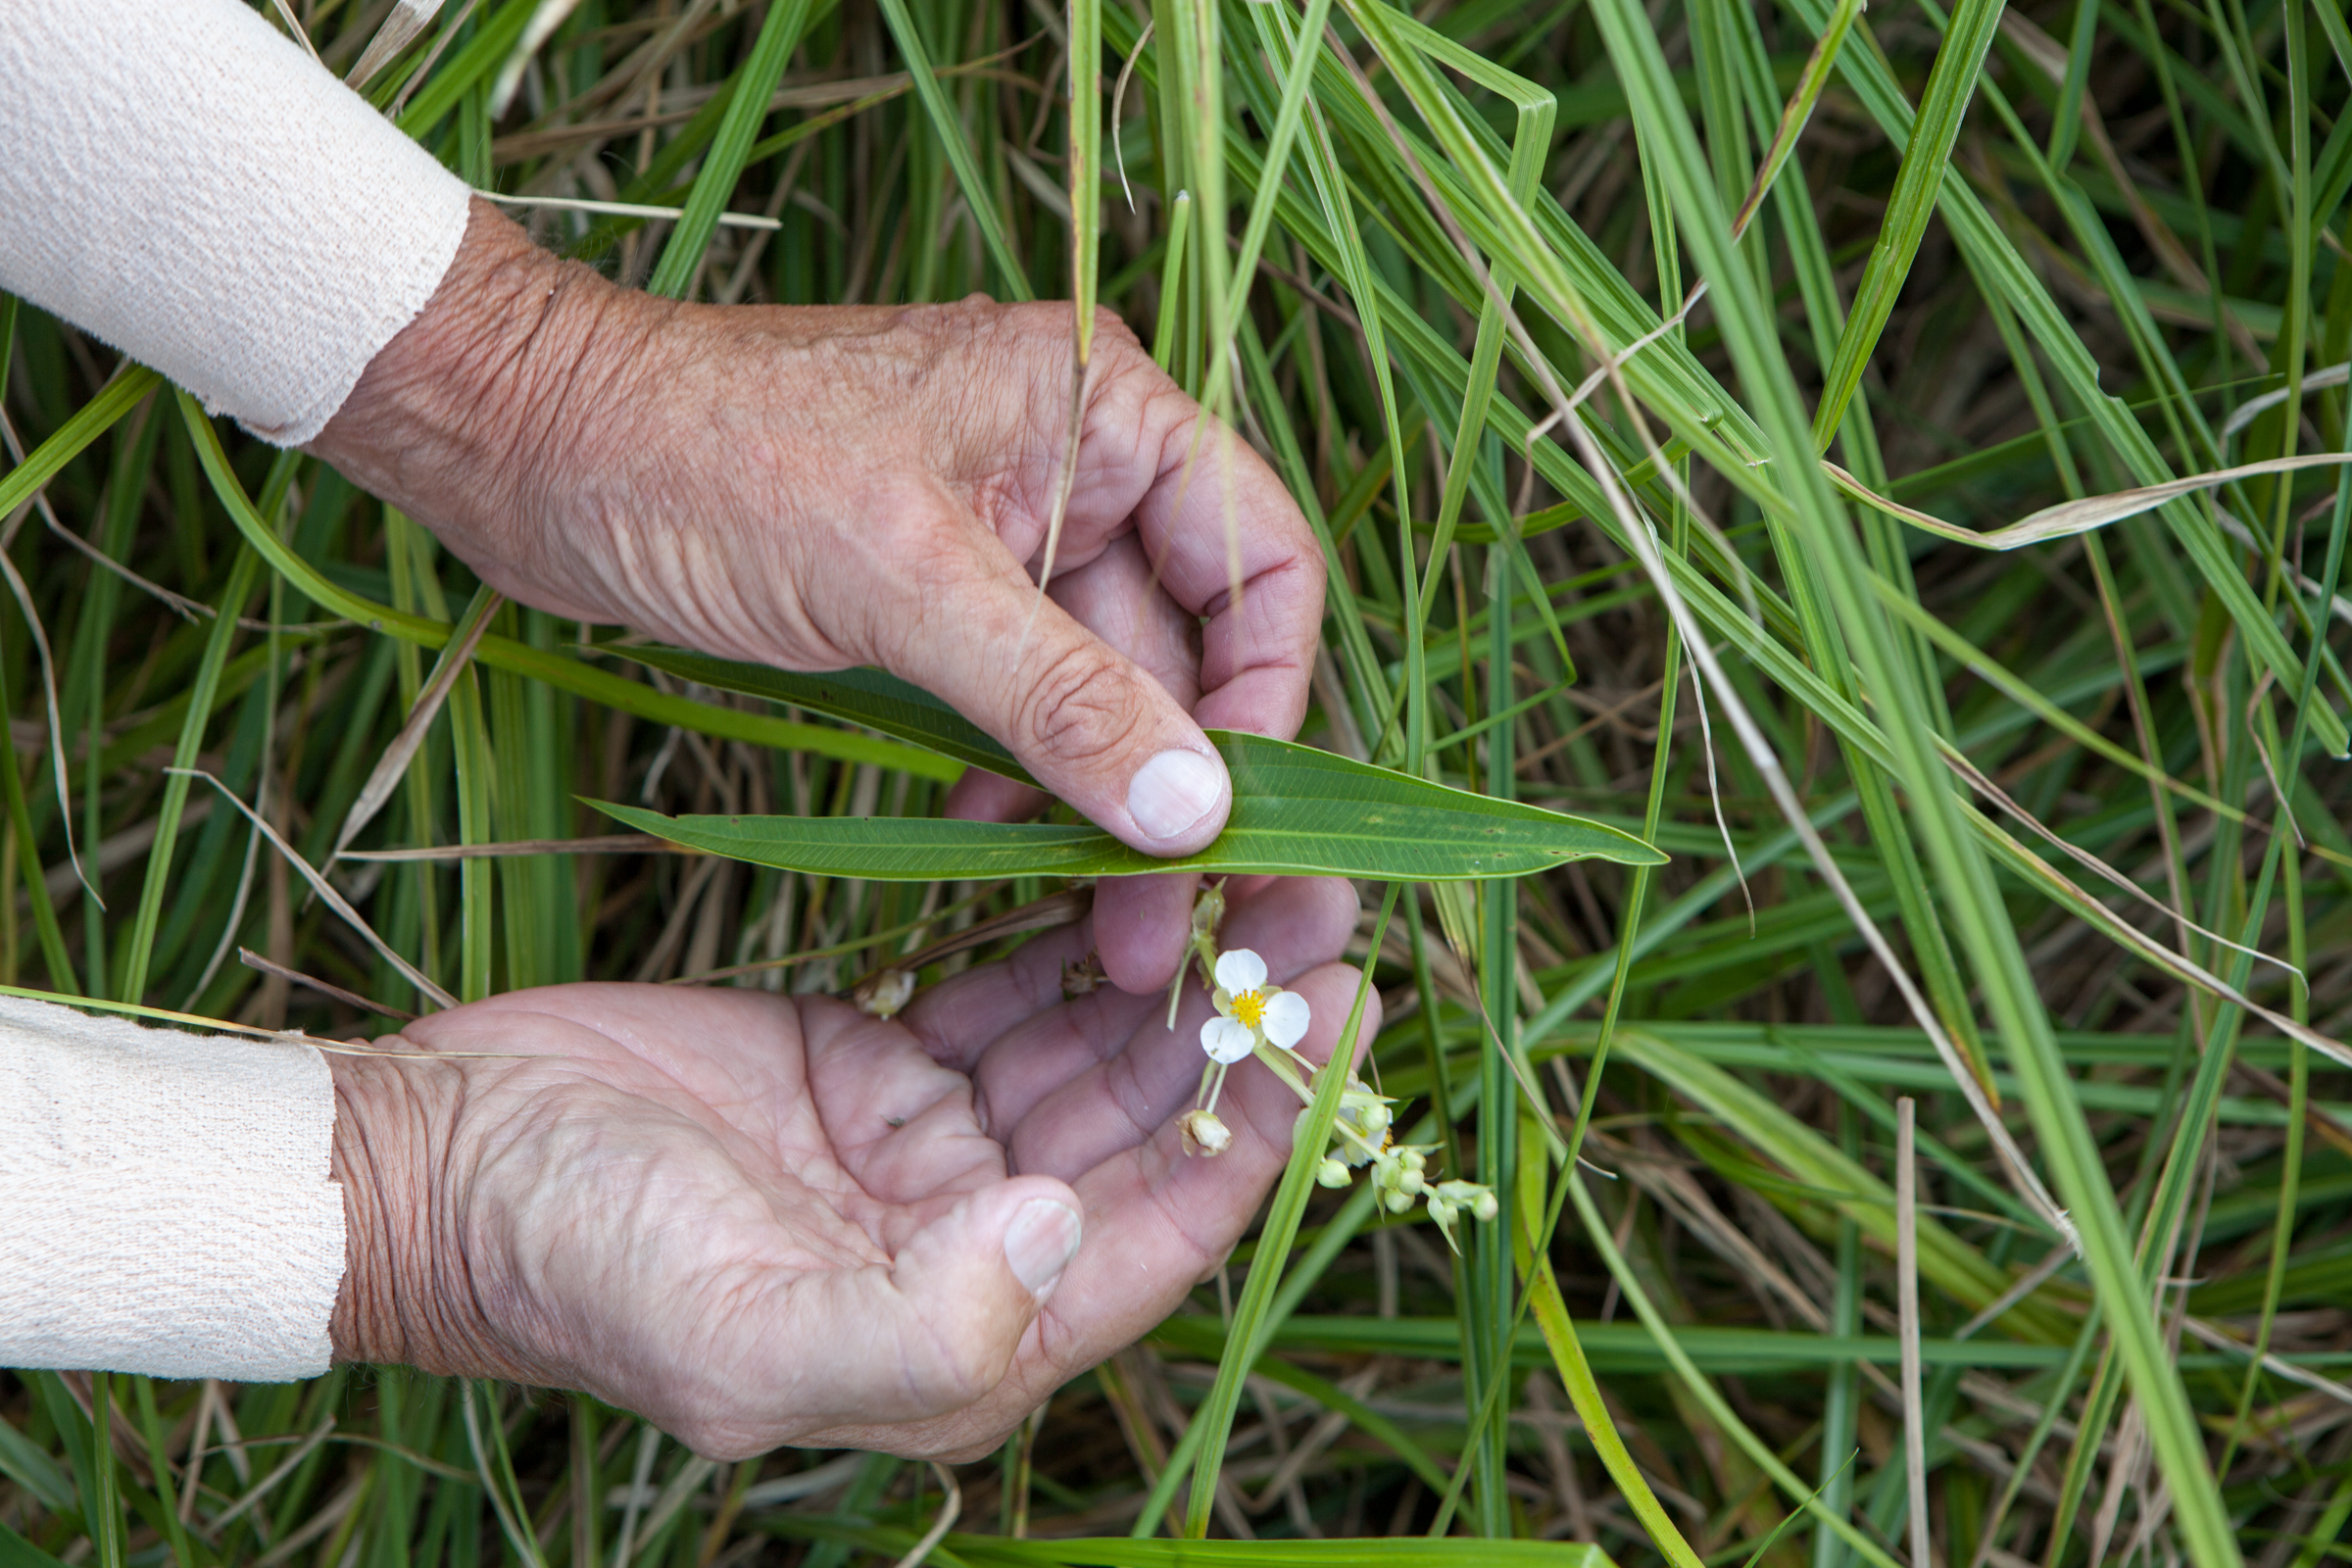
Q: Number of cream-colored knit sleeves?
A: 2